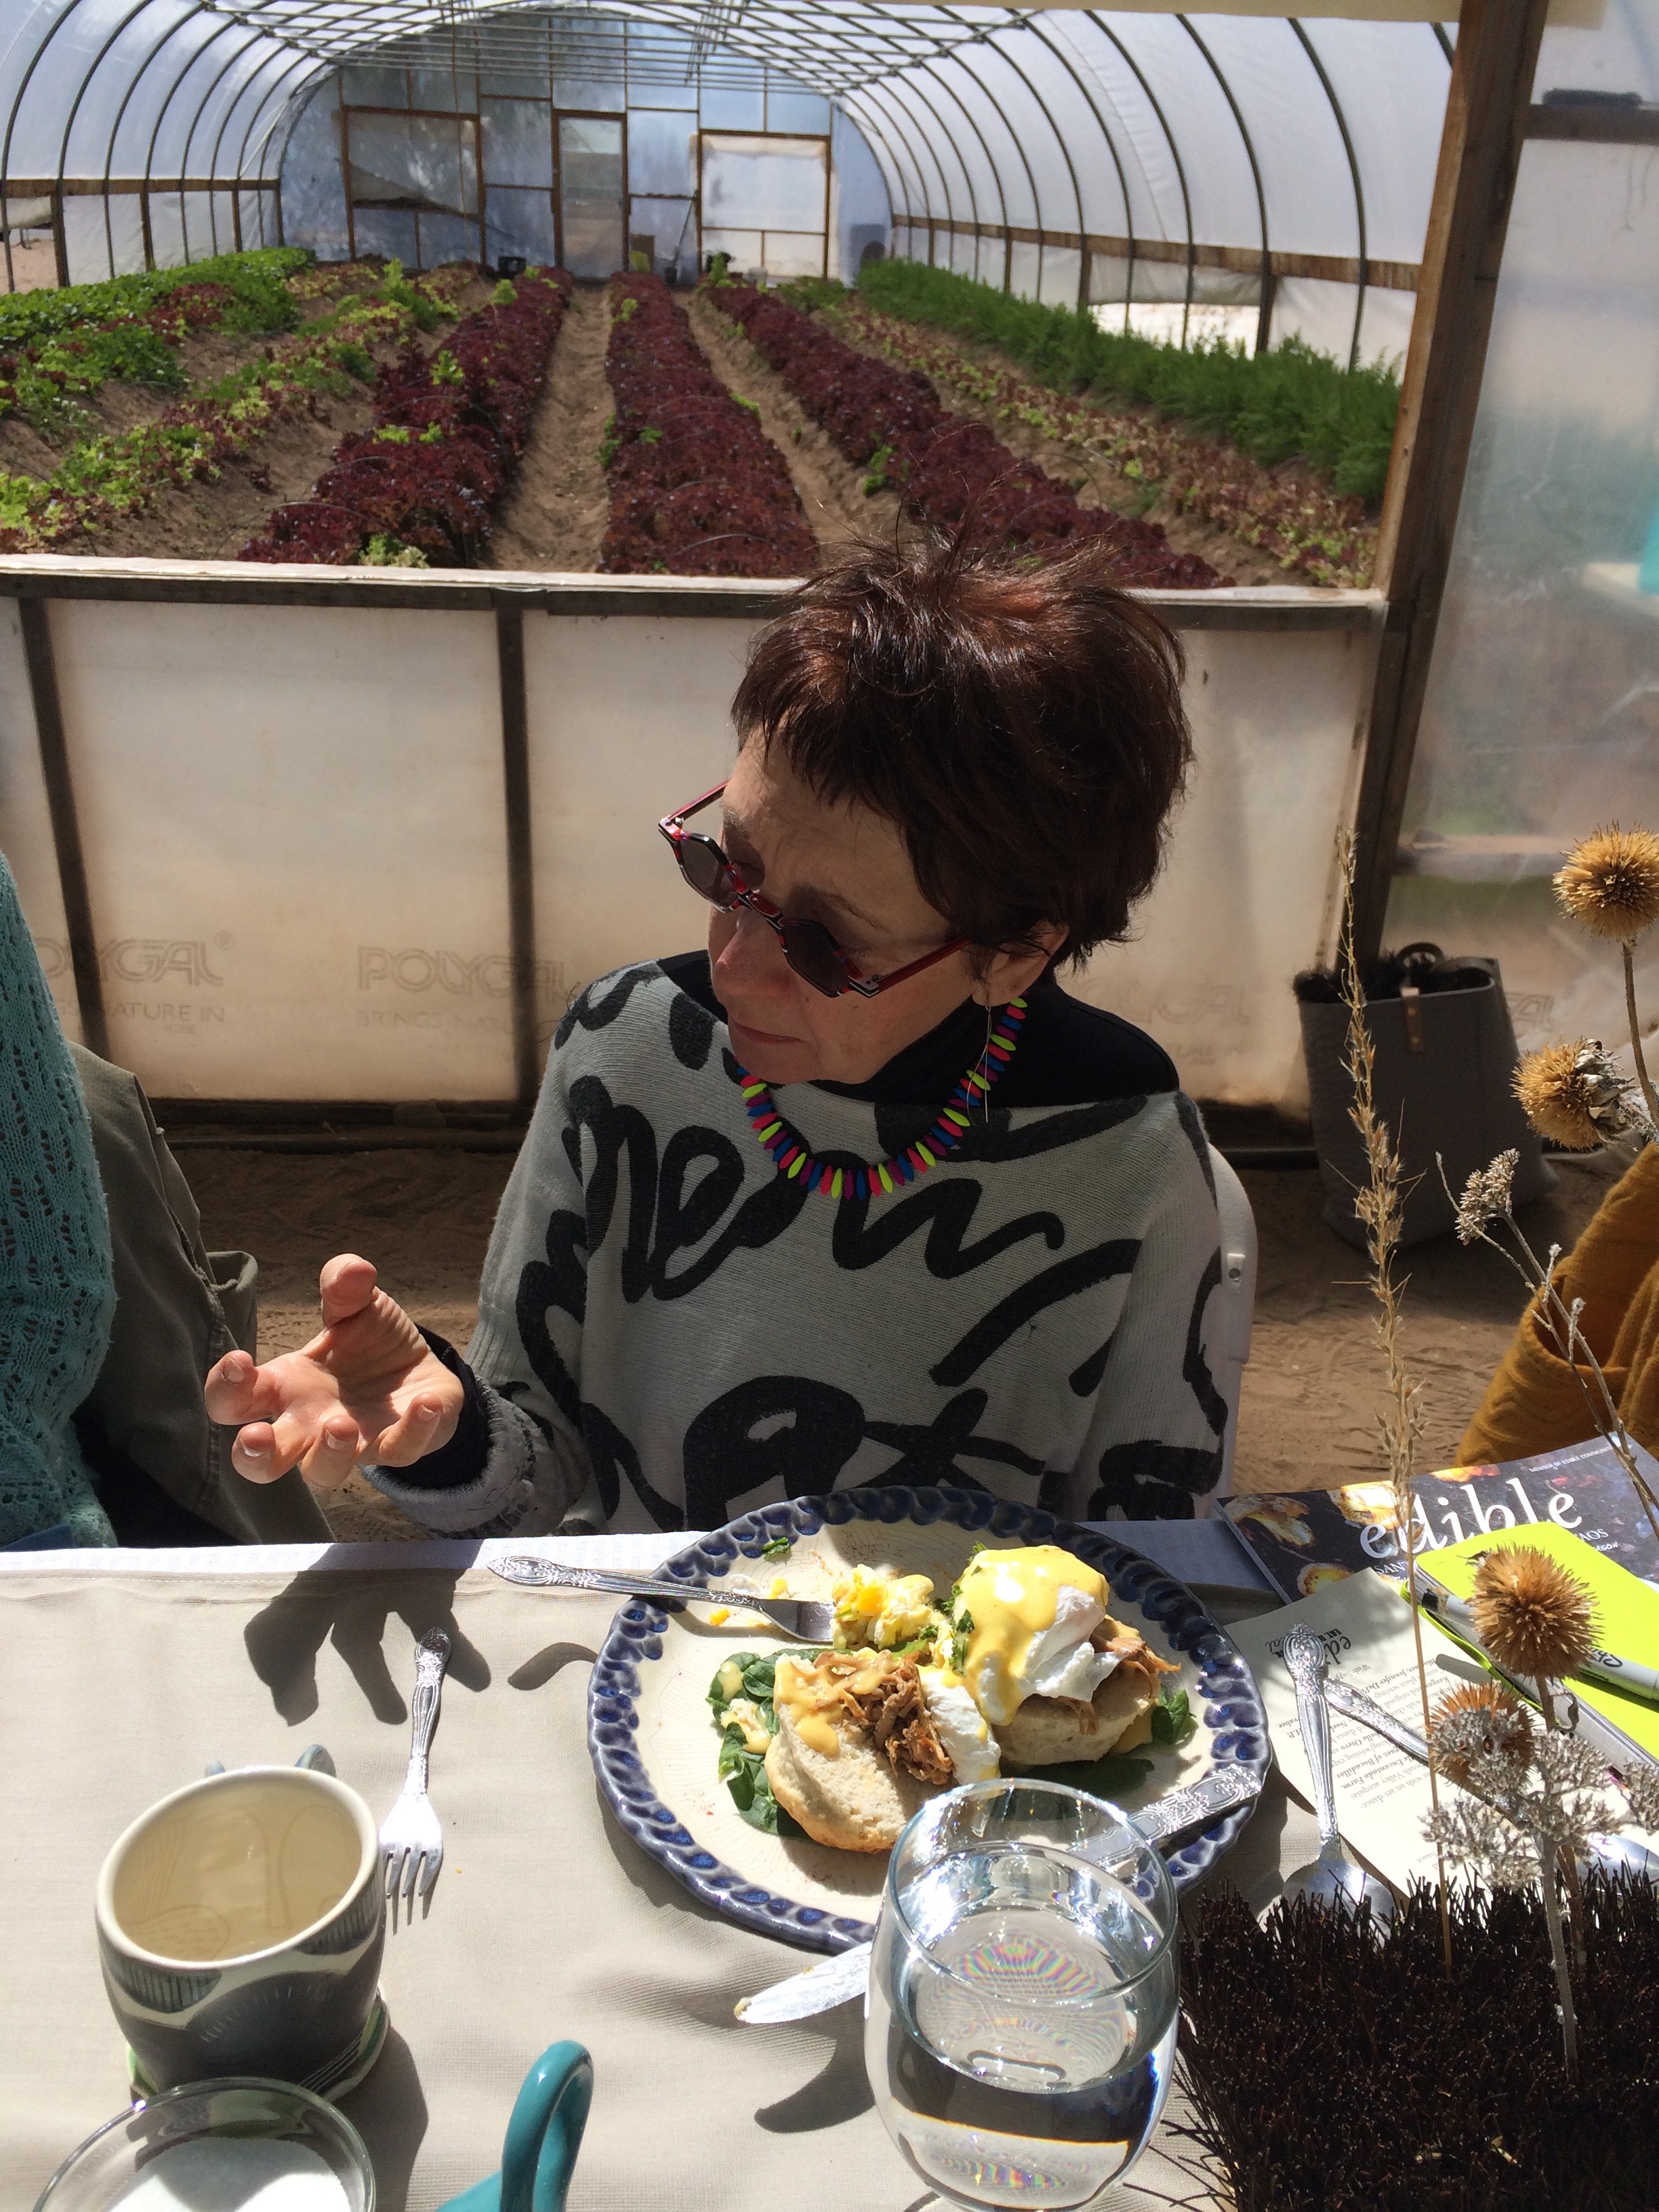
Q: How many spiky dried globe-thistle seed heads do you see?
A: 4